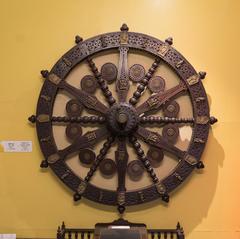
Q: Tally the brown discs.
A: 12